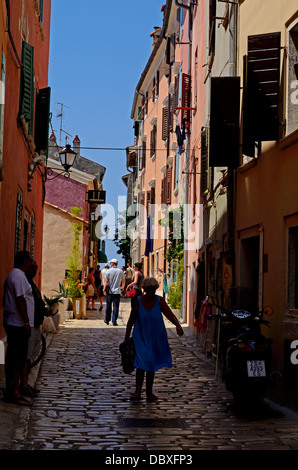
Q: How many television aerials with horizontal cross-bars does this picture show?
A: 1